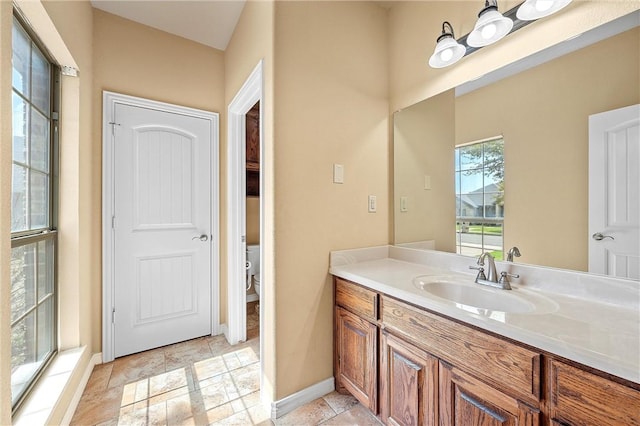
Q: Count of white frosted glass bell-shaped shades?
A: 3